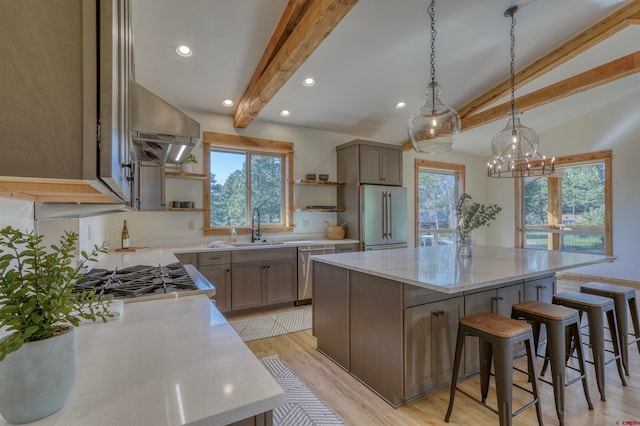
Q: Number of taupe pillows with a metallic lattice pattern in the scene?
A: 0